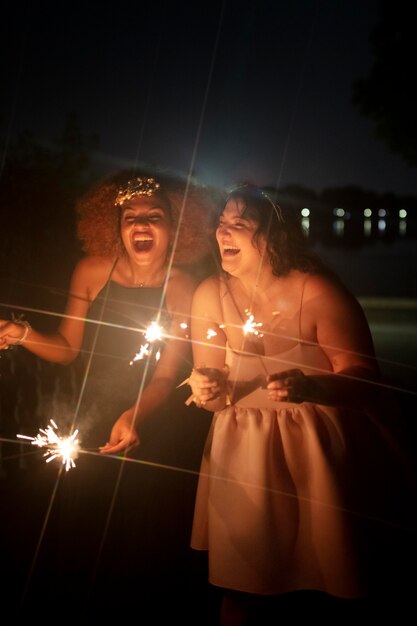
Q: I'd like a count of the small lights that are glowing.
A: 5